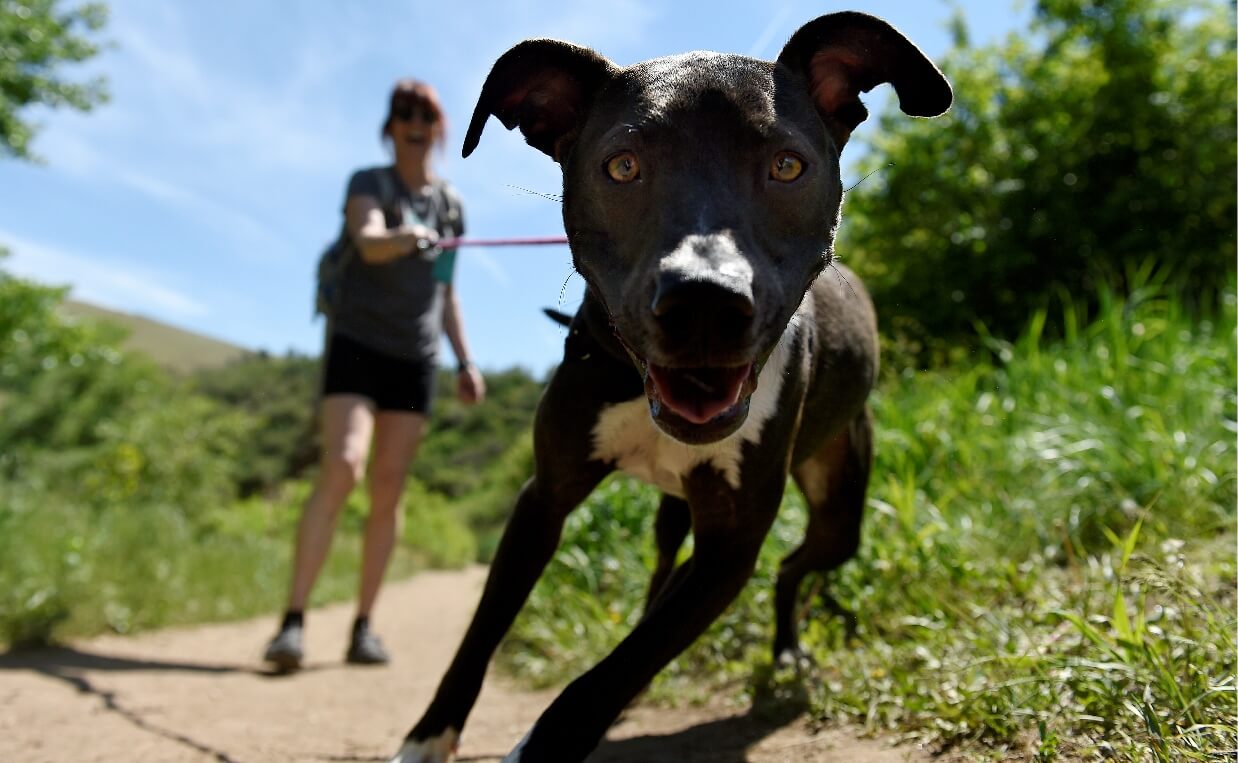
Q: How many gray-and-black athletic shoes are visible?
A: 2